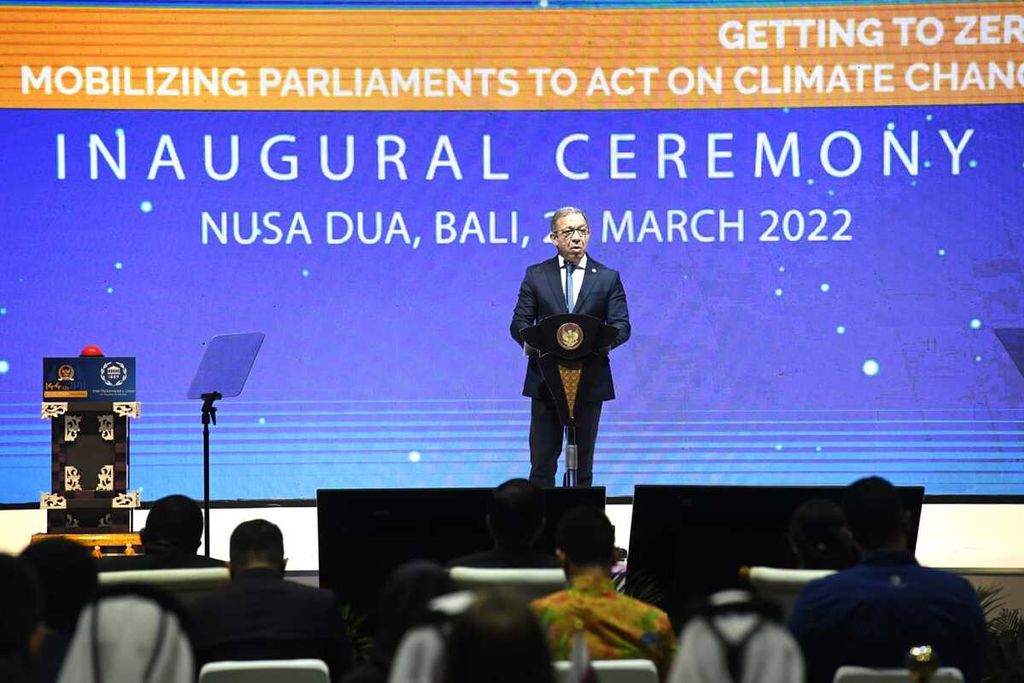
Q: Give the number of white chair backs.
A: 6